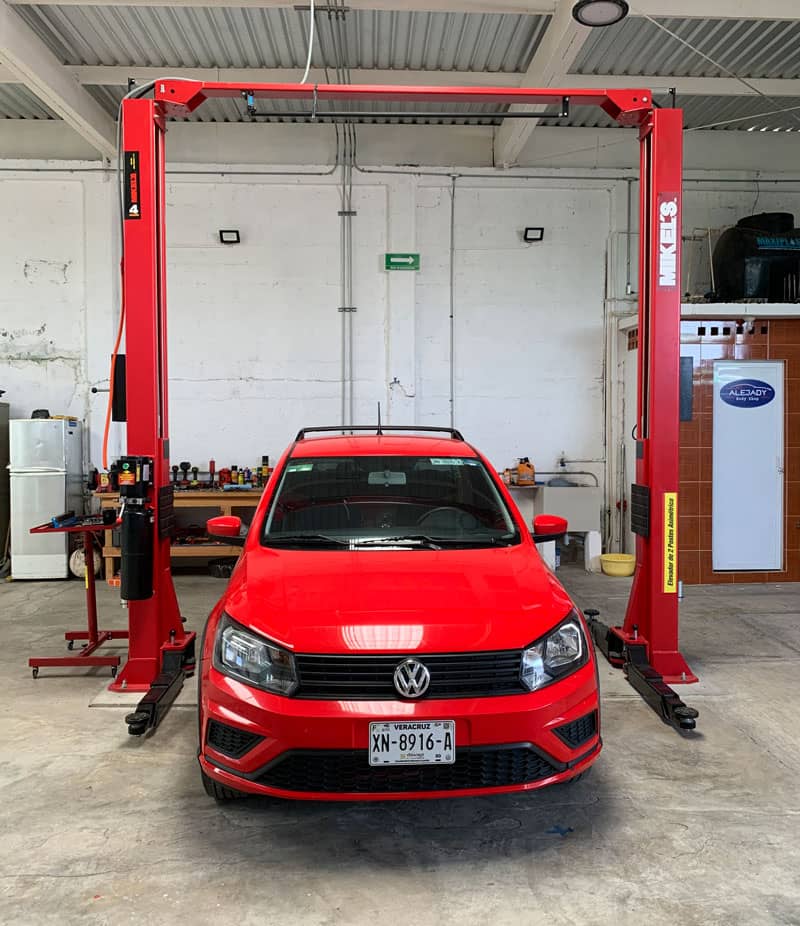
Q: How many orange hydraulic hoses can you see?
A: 1